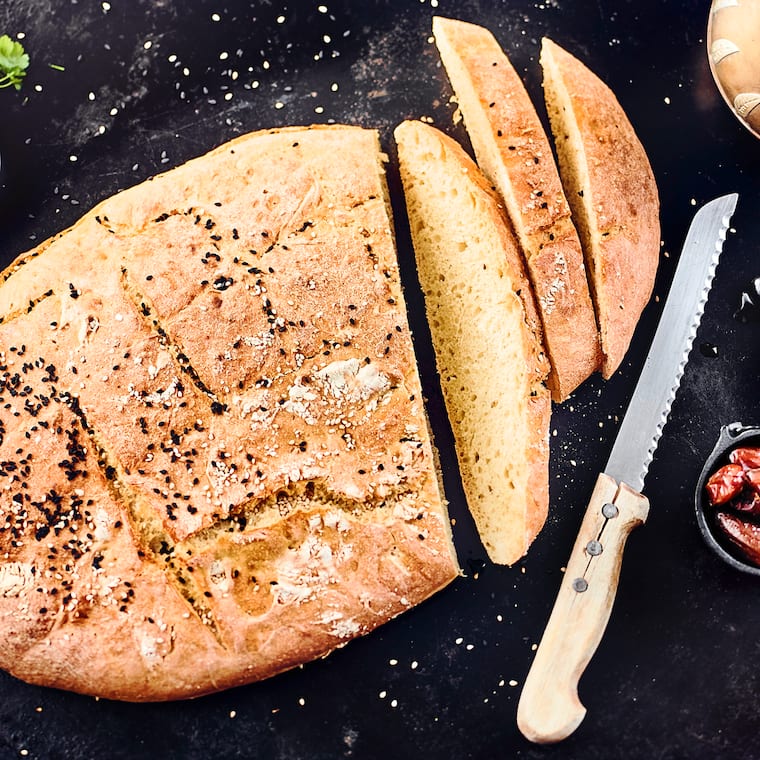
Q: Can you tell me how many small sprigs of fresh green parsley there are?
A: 1